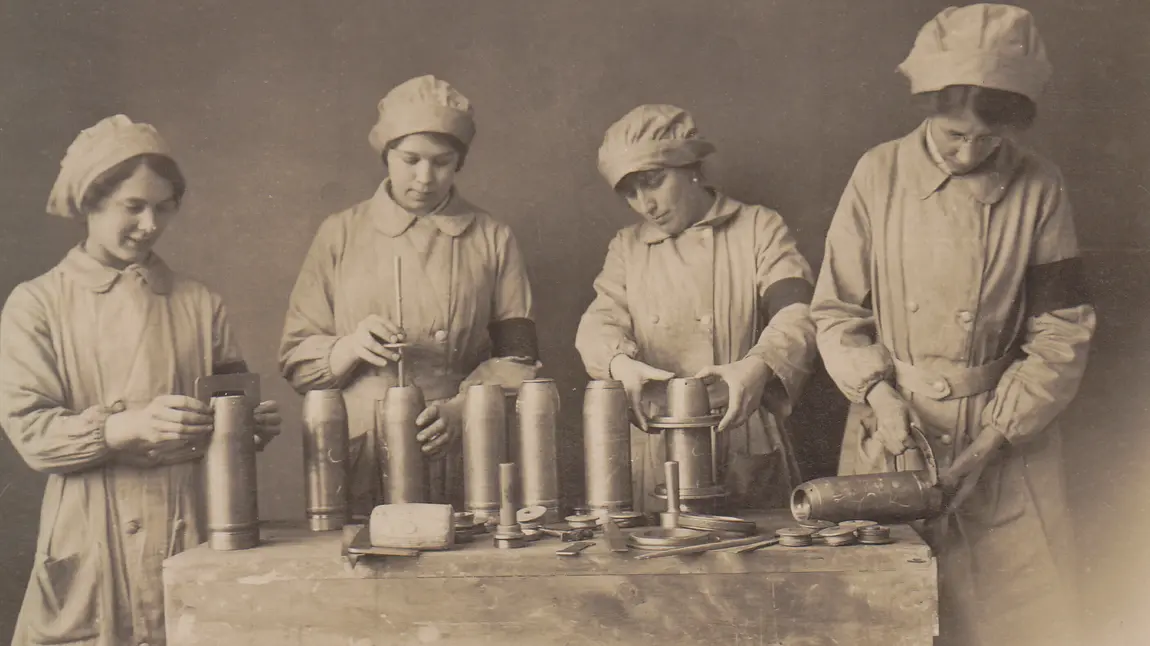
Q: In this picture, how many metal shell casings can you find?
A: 8